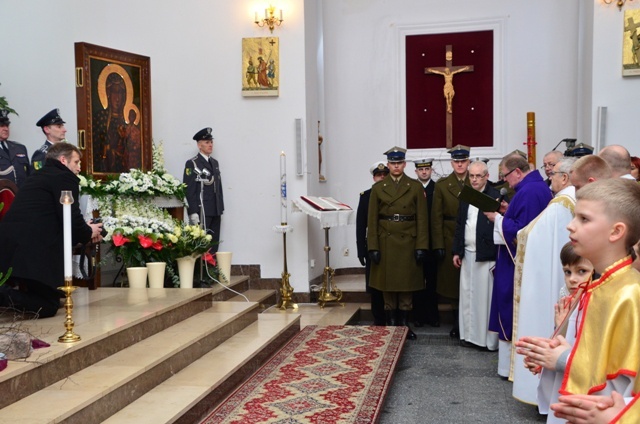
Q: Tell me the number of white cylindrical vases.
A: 4